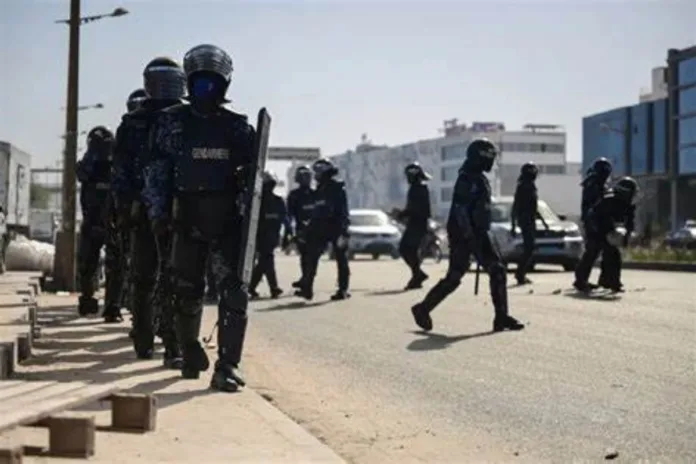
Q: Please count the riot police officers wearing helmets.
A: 12